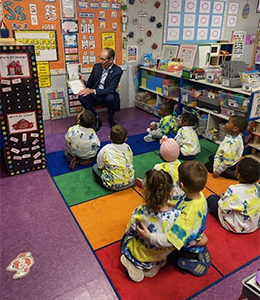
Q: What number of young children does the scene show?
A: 9